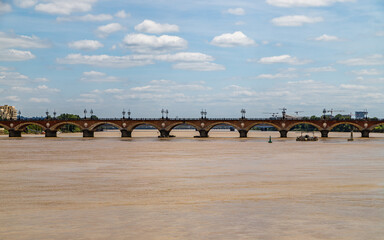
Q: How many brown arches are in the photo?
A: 11